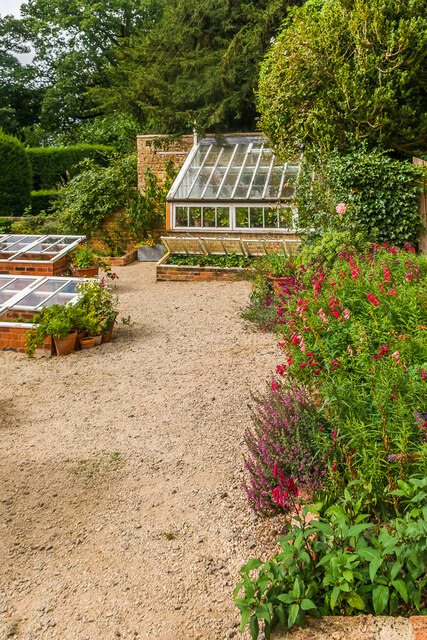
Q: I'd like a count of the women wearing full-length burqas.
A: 0